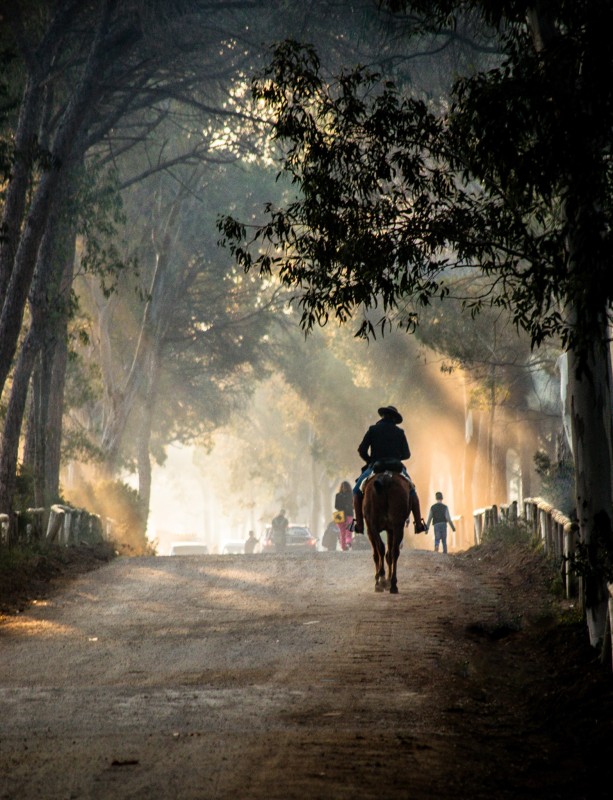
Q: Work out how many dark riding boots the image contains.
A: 2